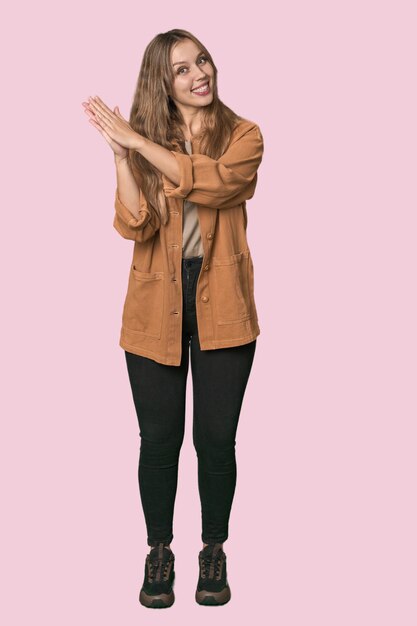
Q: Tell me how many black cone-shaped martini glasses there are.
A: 0